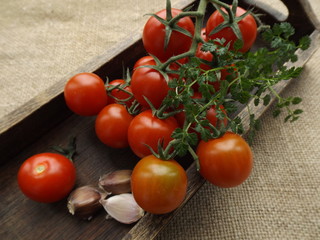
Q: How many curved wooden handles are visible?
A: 1